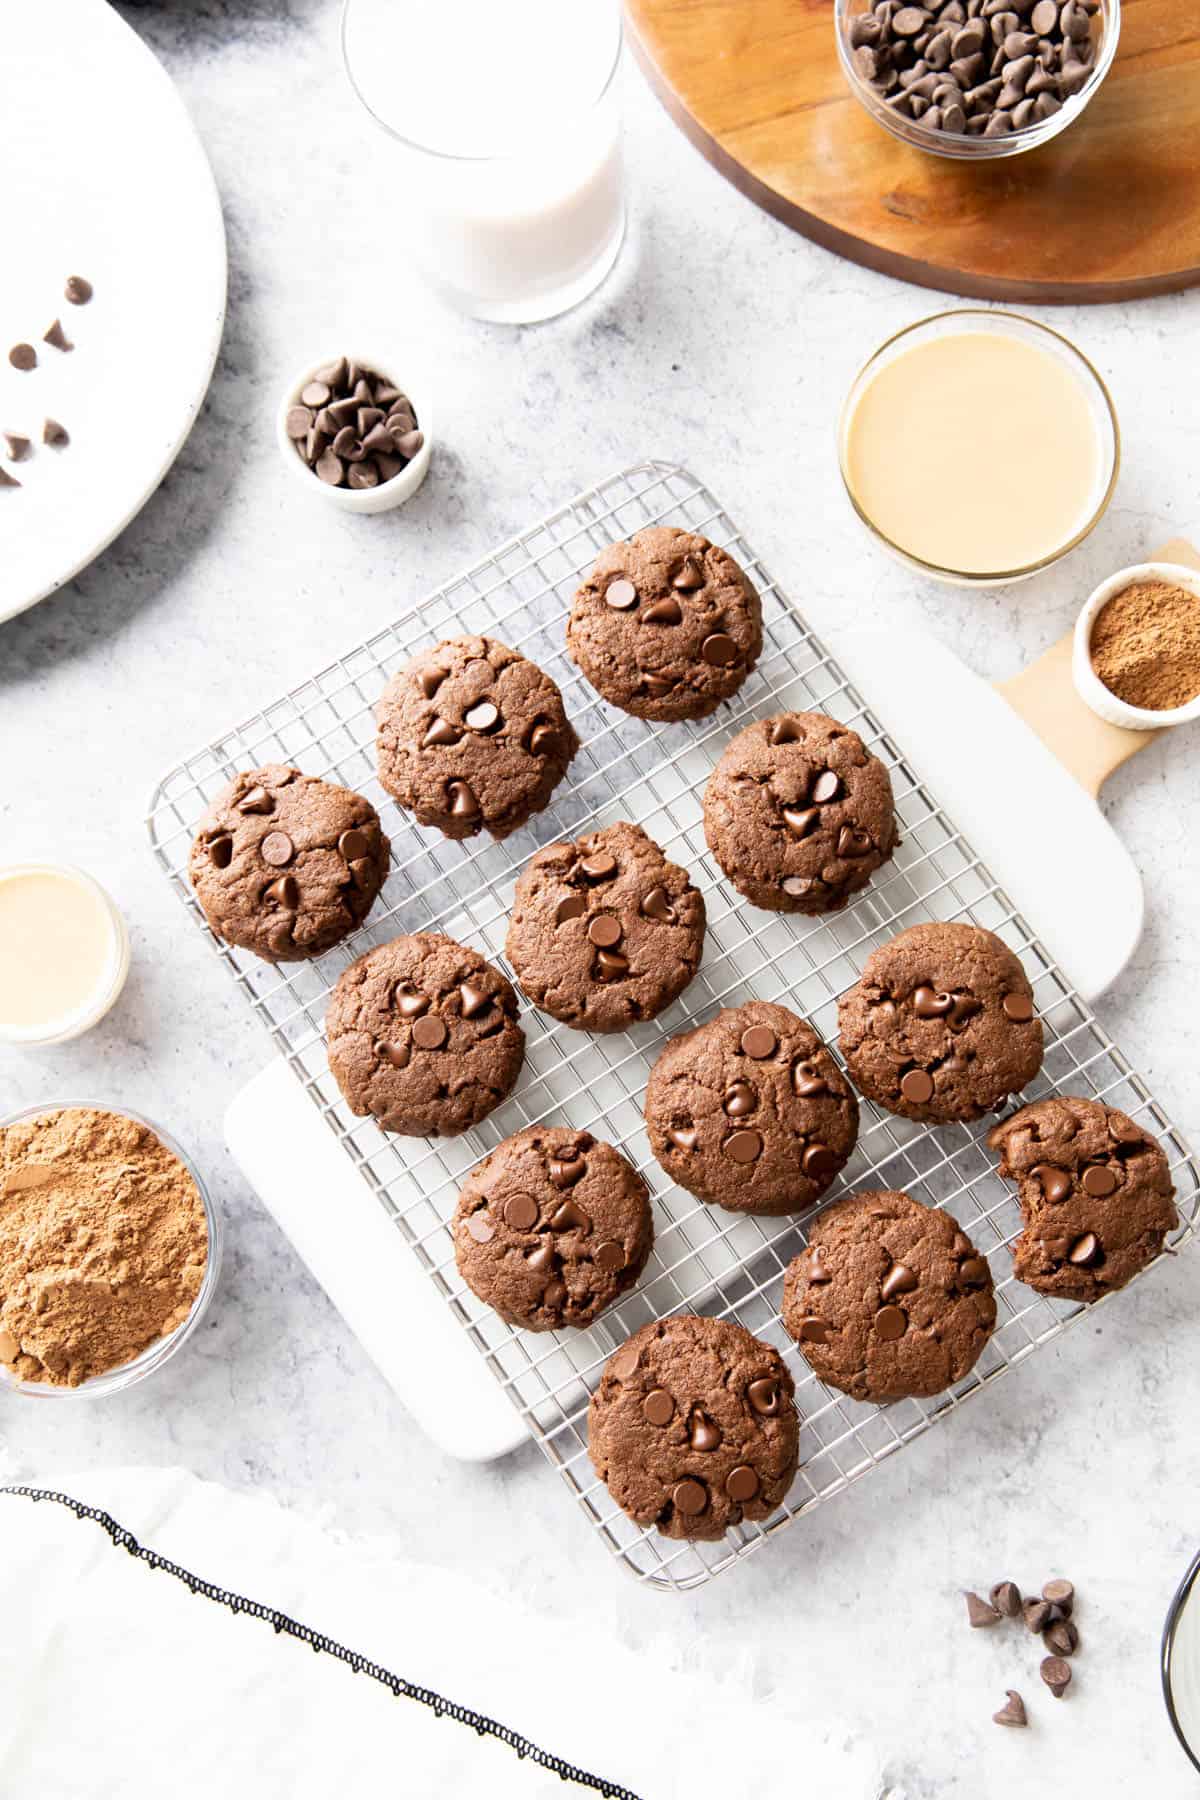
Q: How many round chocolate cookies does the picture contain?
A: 12